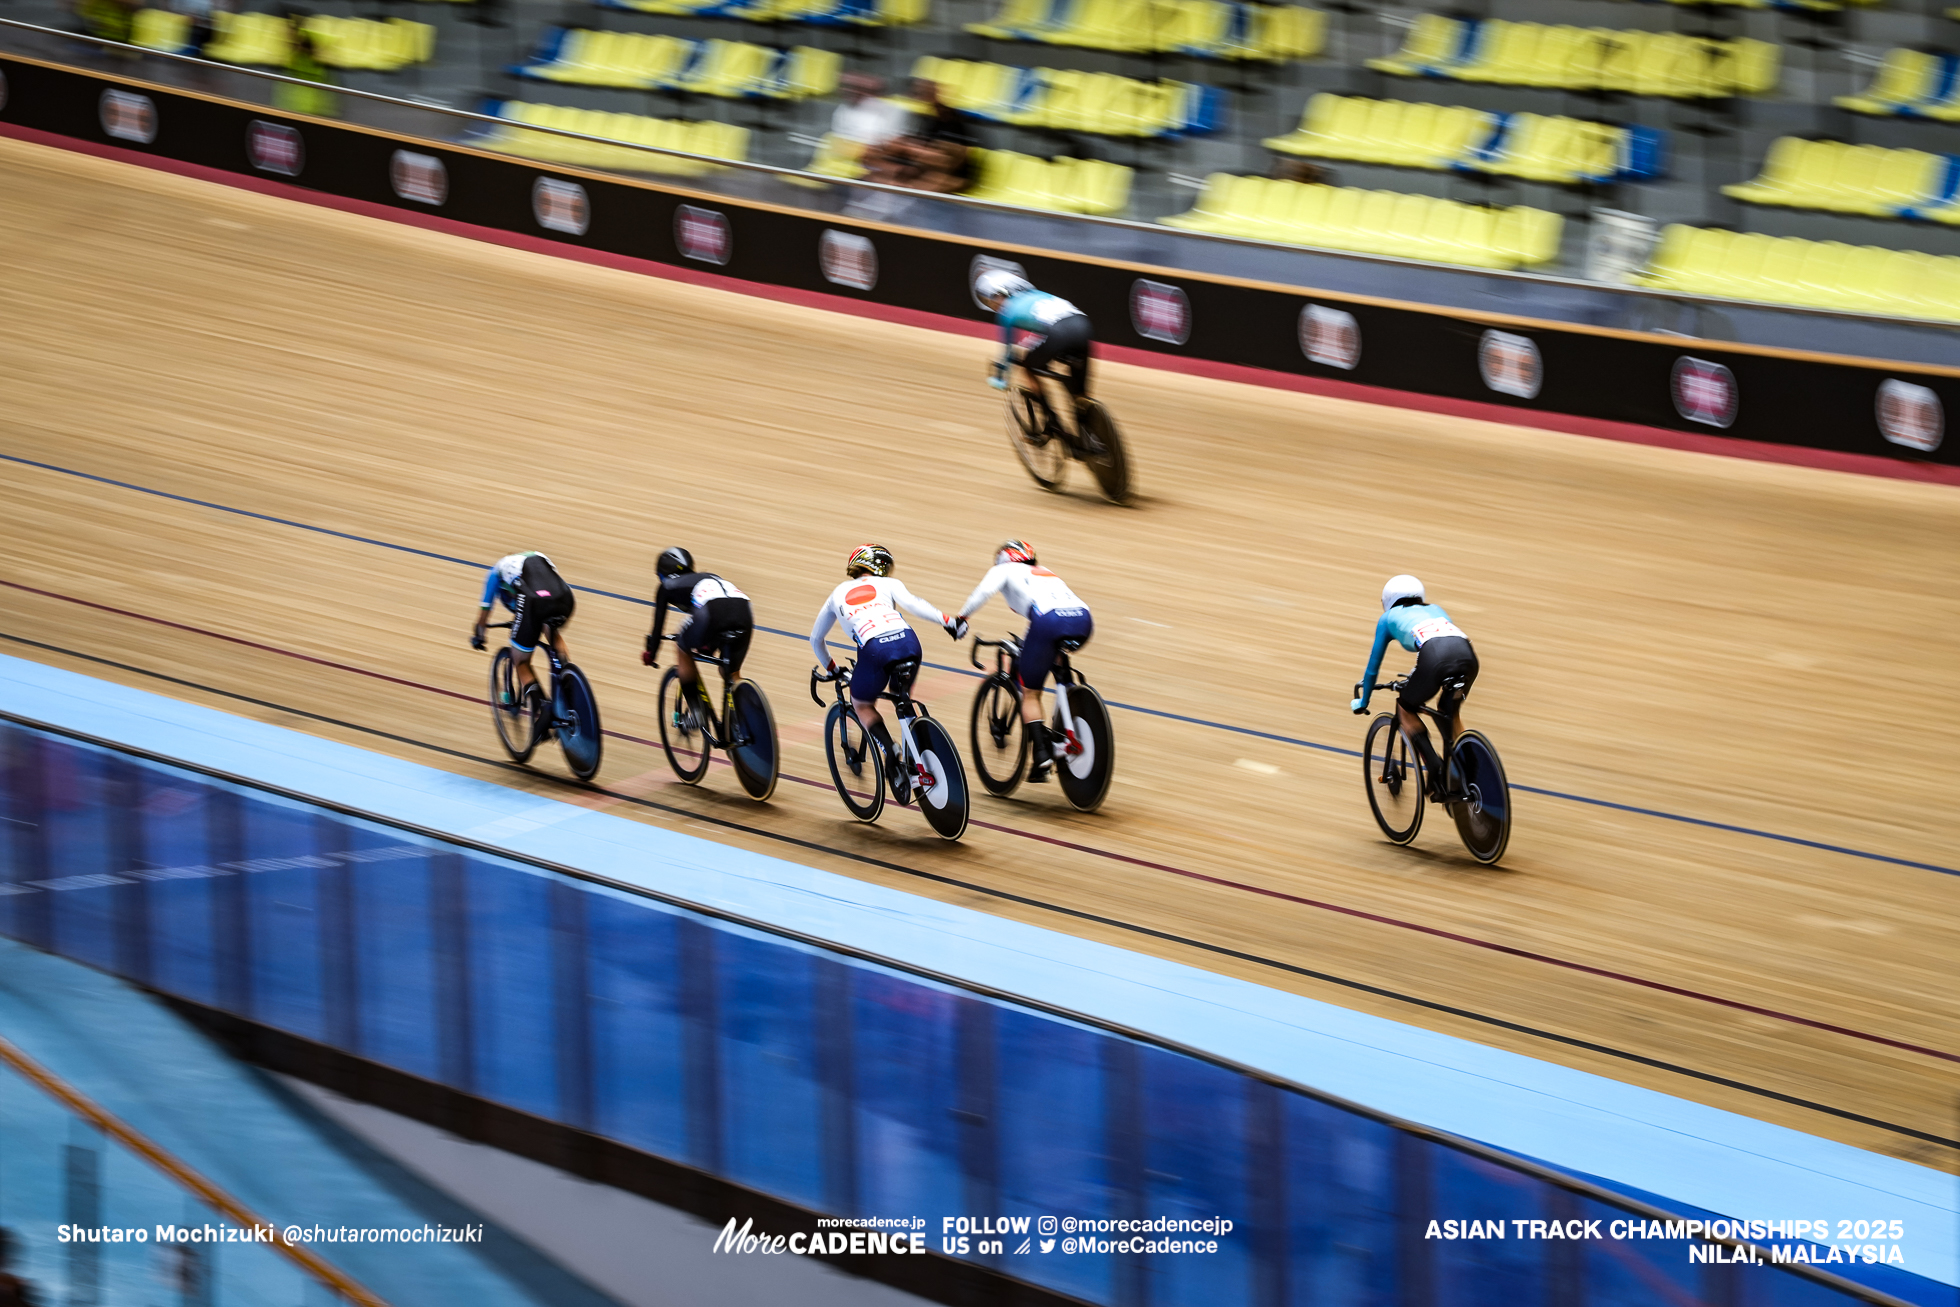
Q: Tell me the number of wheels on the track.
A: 12